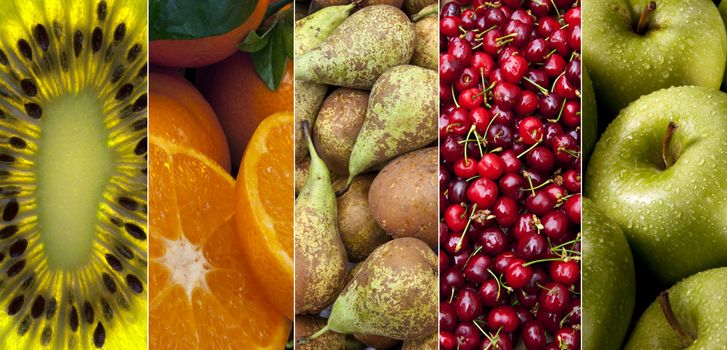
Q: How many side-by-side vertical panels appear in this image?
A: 5